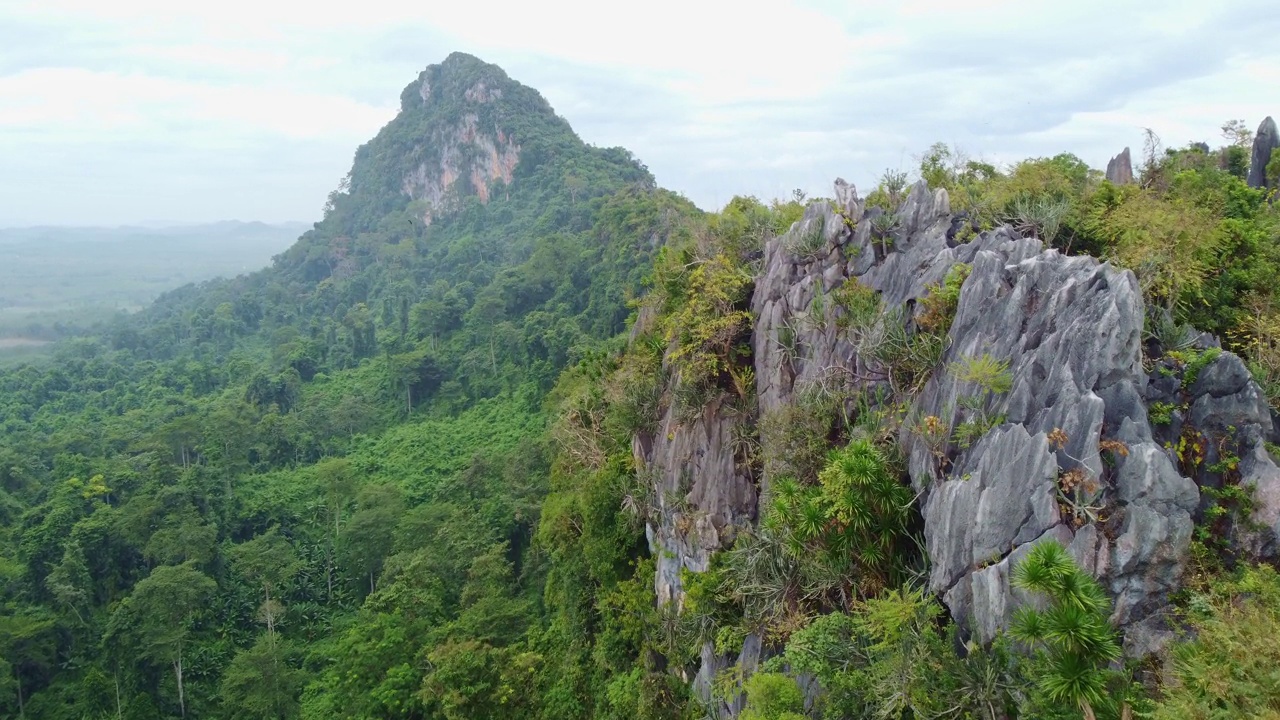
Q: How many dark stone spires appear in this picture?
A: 2